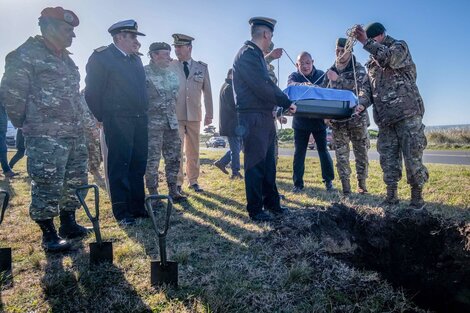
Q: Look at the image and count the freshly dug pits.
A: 1